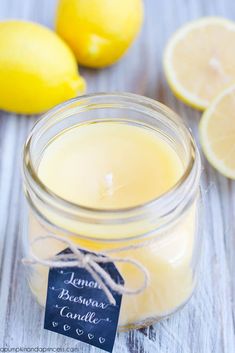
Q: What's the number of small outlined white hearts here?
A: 5